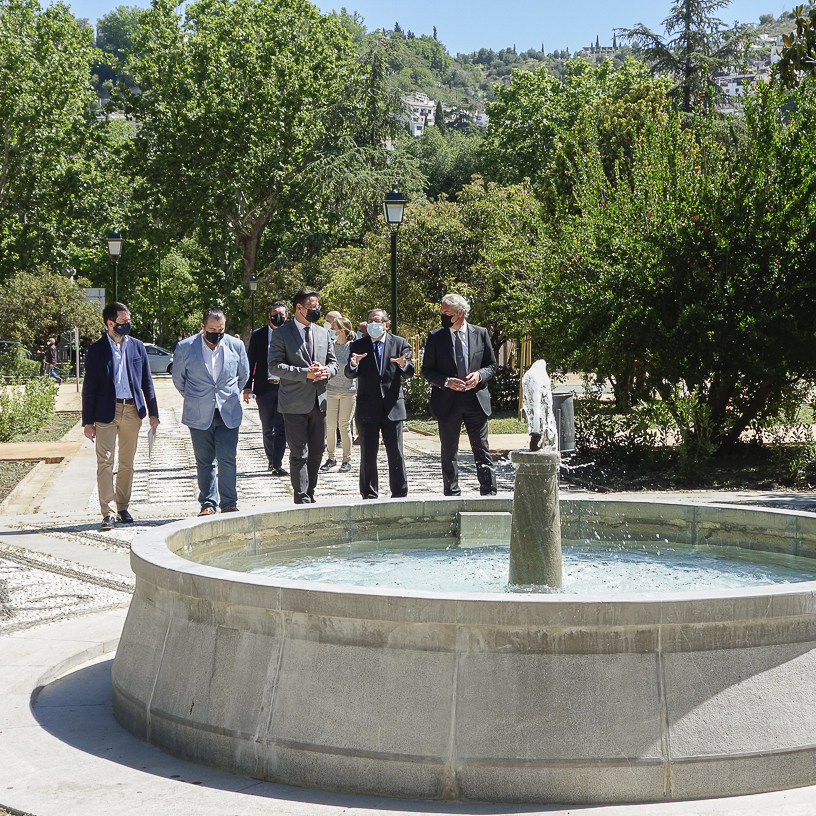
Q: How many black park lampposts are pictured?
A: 3